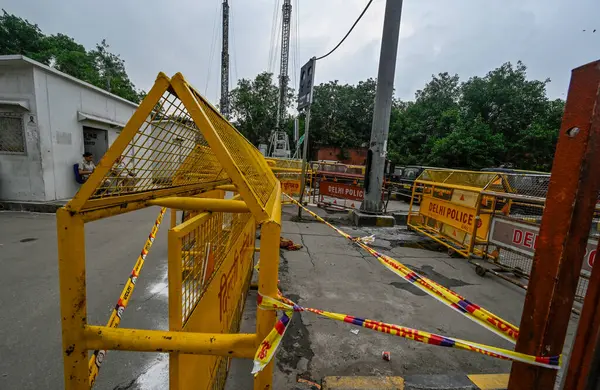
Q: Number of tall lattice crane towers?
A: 2